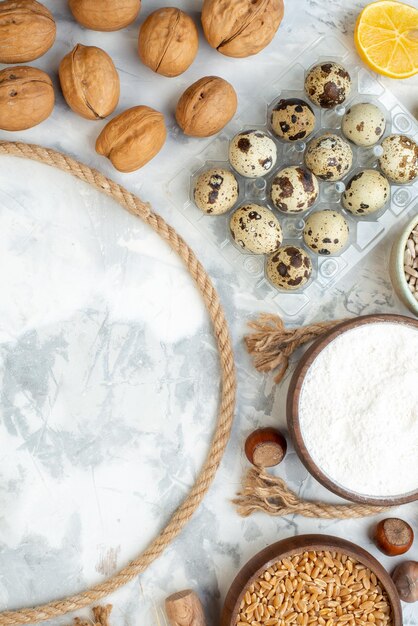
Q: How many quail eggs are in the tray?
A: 12